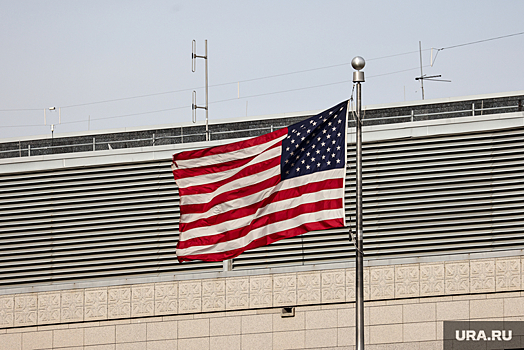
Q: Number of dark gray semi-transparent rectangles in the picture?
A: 1